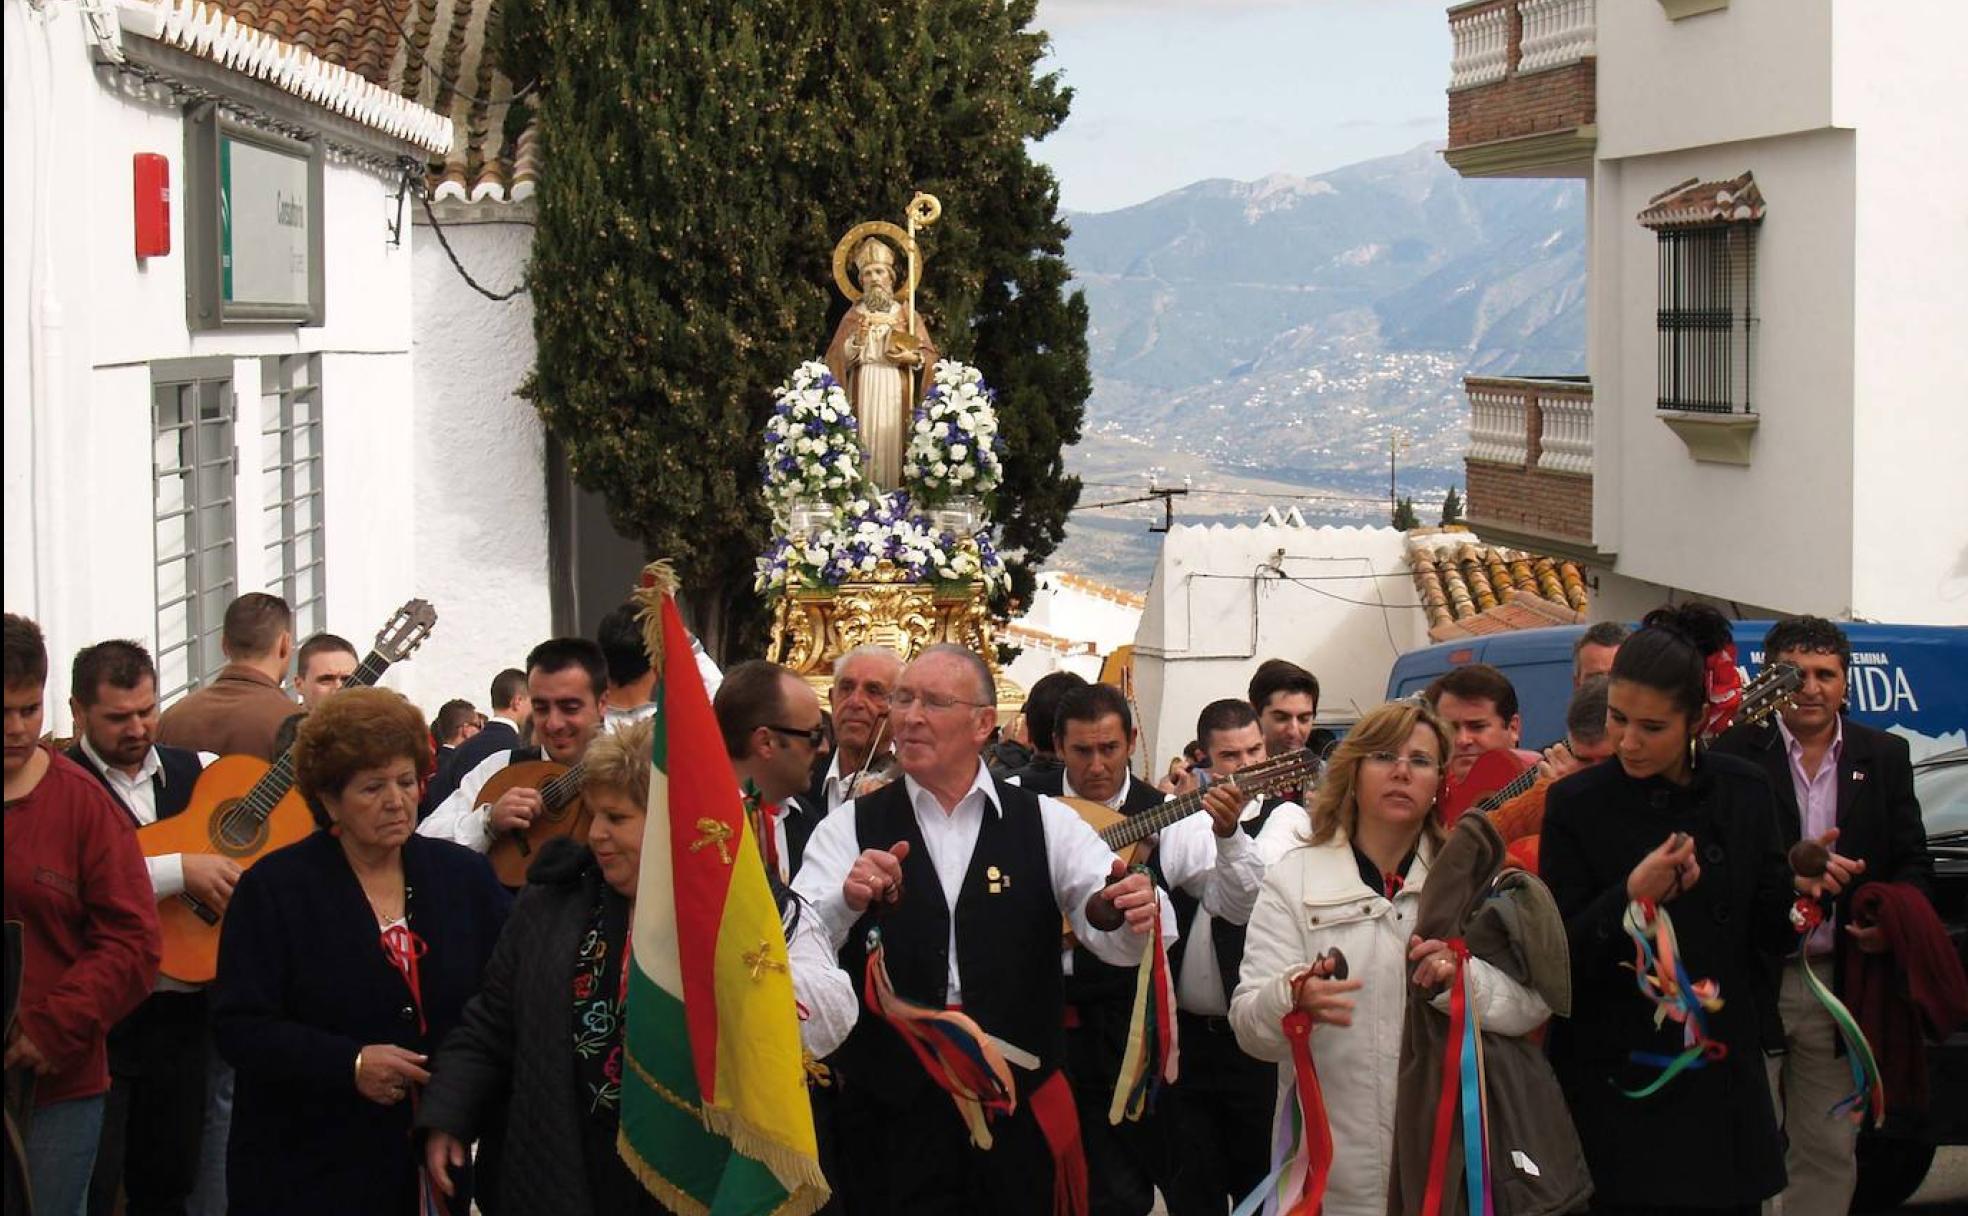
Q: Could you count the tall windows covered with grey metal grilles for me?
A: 2